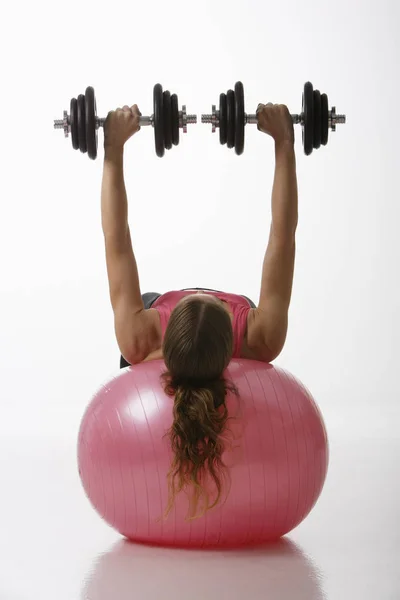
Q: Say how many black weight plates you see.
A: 12